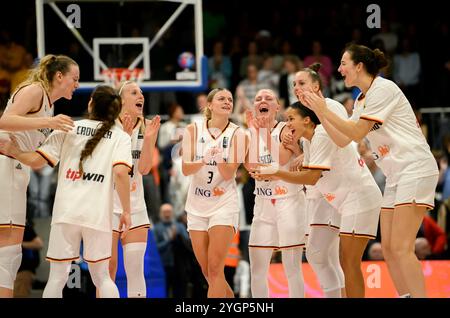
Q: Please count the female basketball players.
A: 8